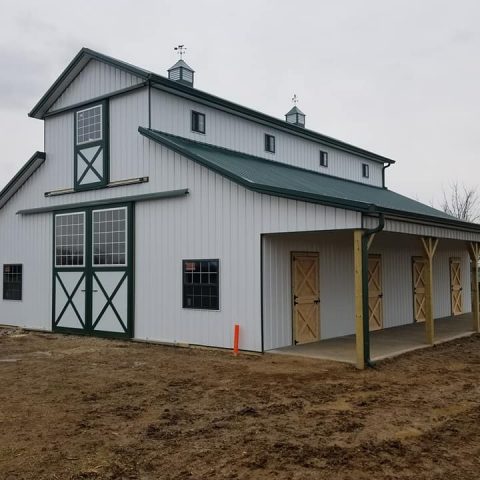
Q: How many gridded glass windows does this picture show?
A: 5